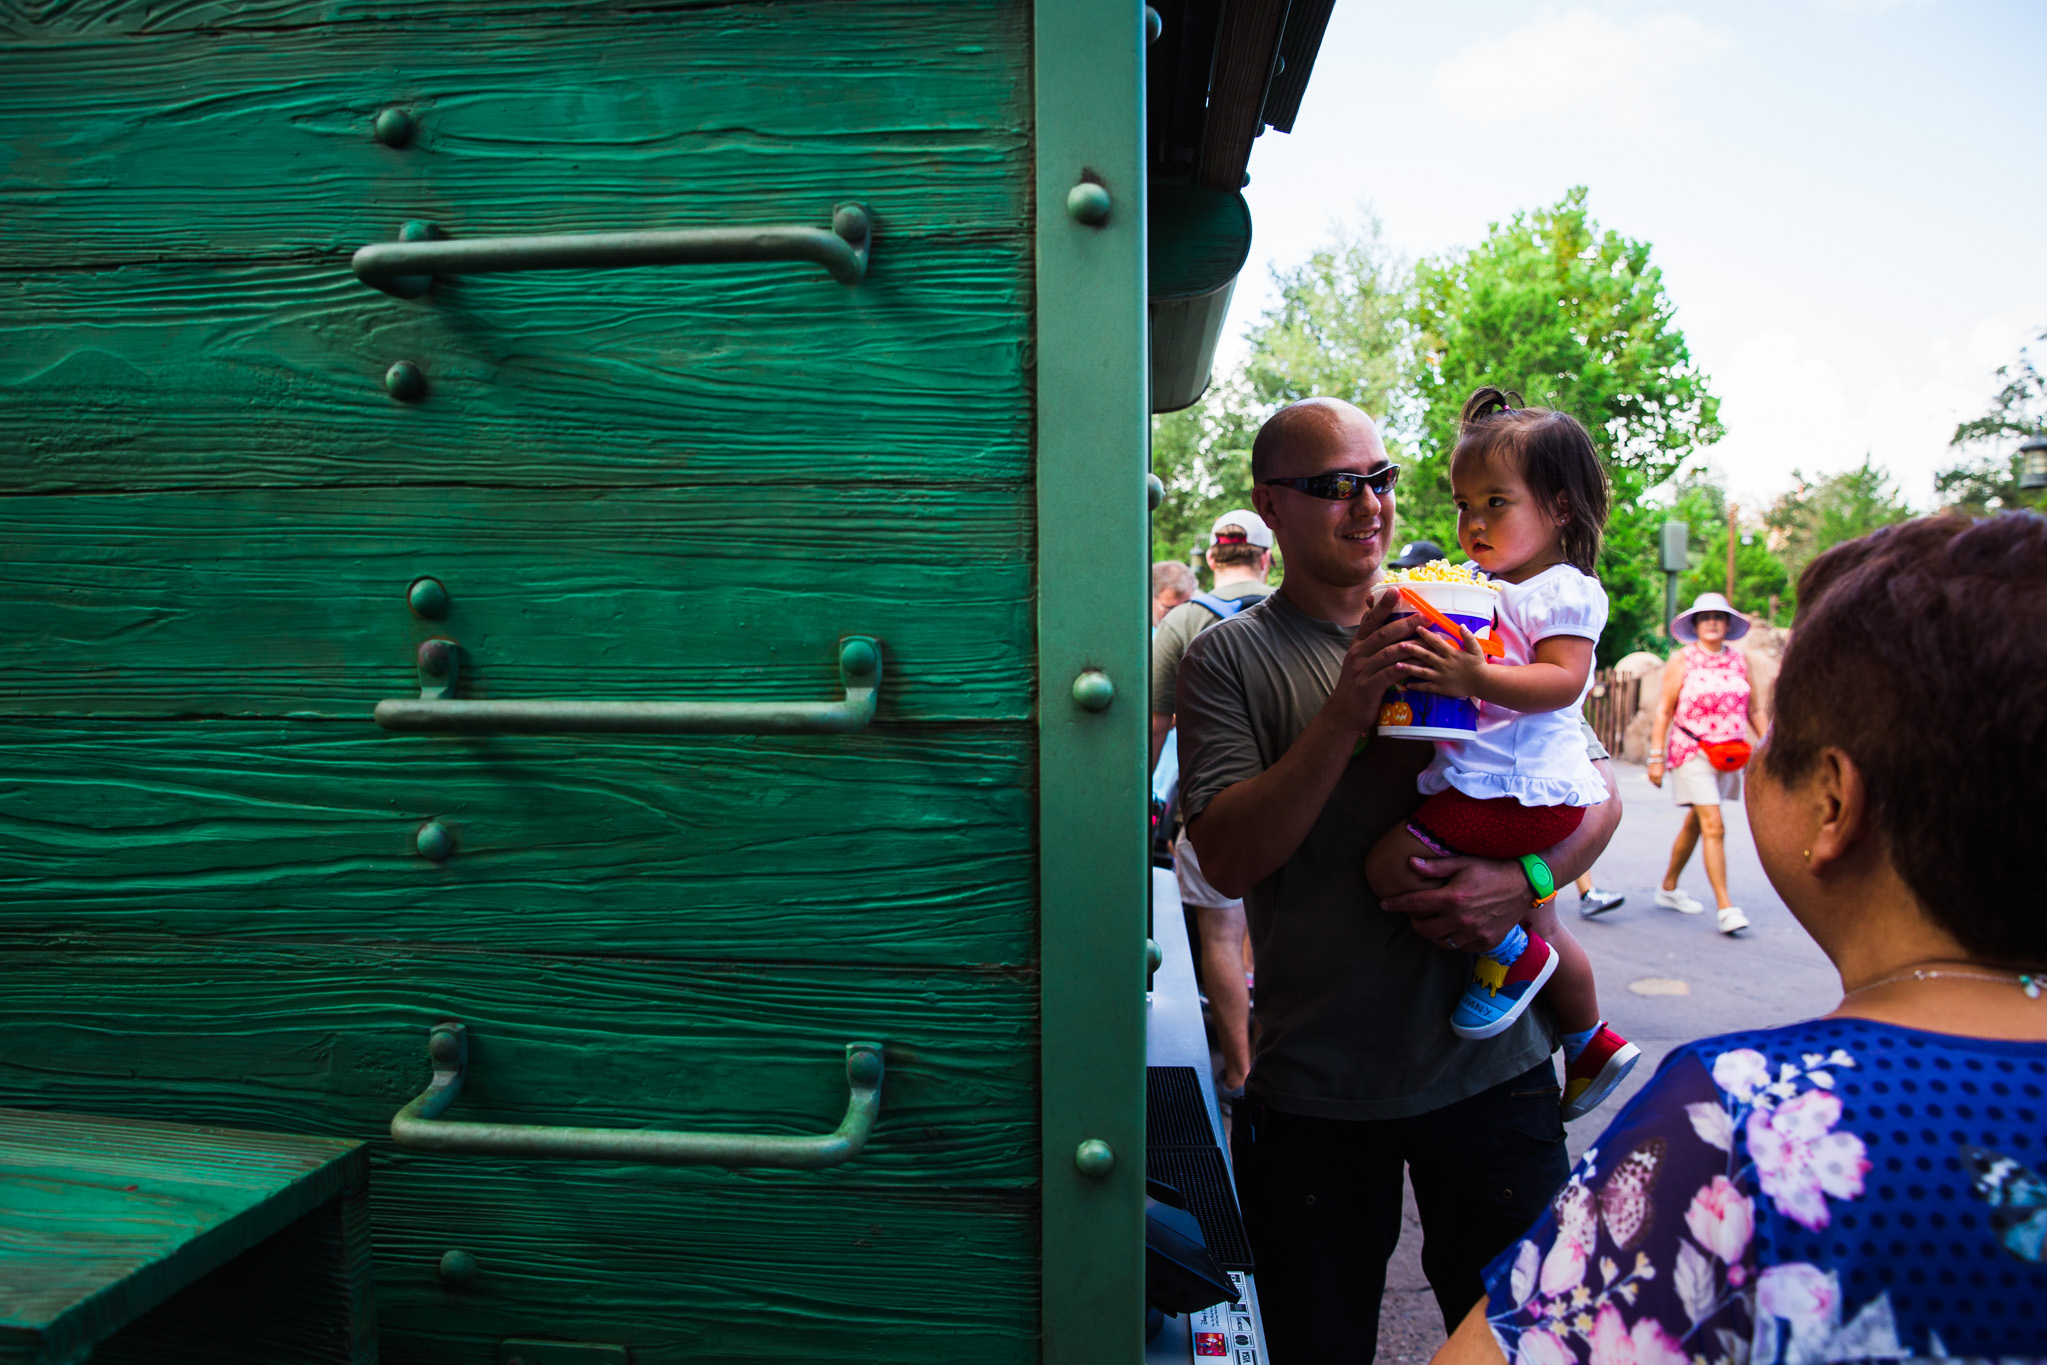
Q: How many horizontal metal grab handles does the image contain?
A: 3